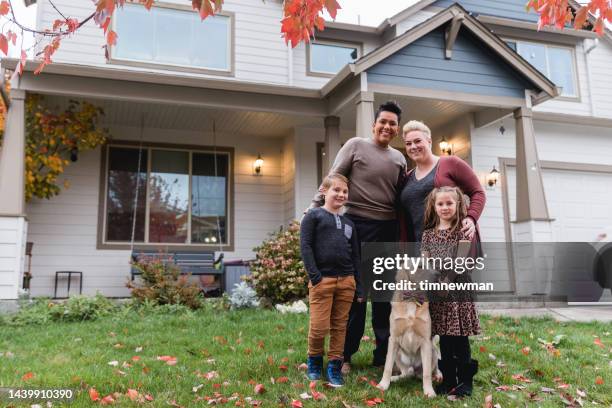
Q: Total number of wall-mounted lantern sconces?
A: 3